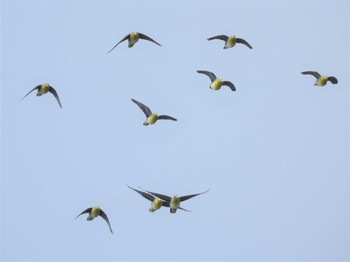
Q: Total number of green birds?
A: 9